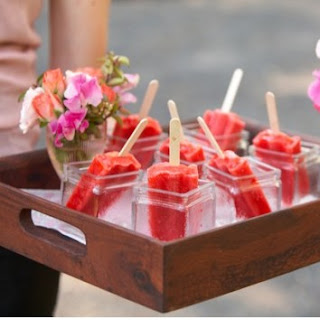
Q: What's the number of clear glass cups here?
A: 7